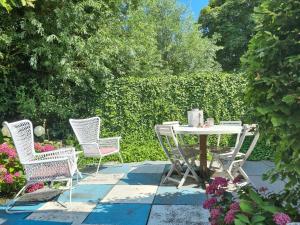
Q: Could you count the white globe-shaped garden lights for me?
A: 2